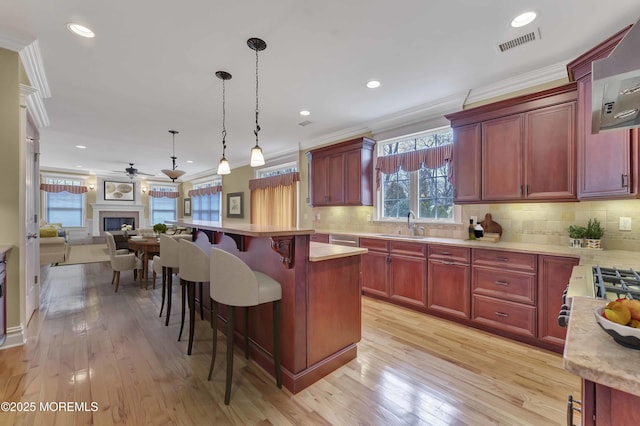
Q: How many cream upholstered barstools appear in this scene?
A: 3